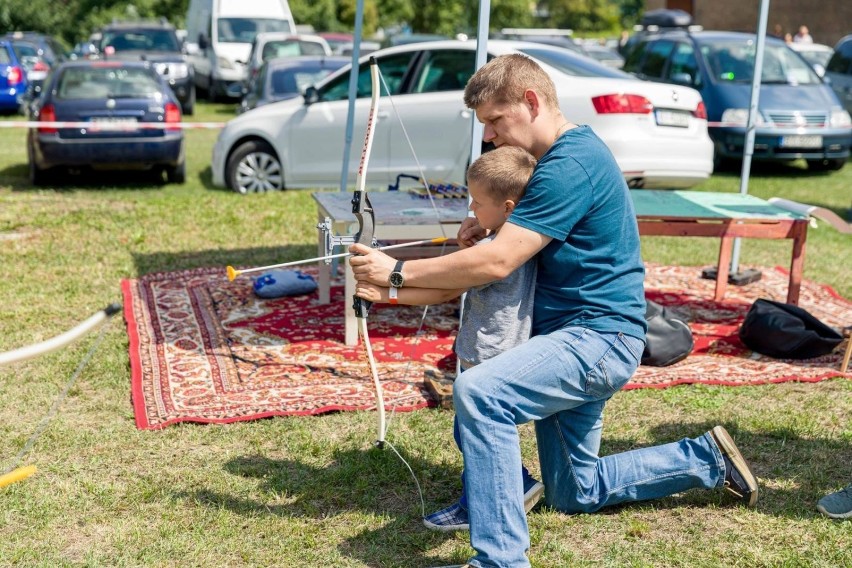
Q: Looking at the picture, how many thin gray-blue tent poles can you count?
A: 3